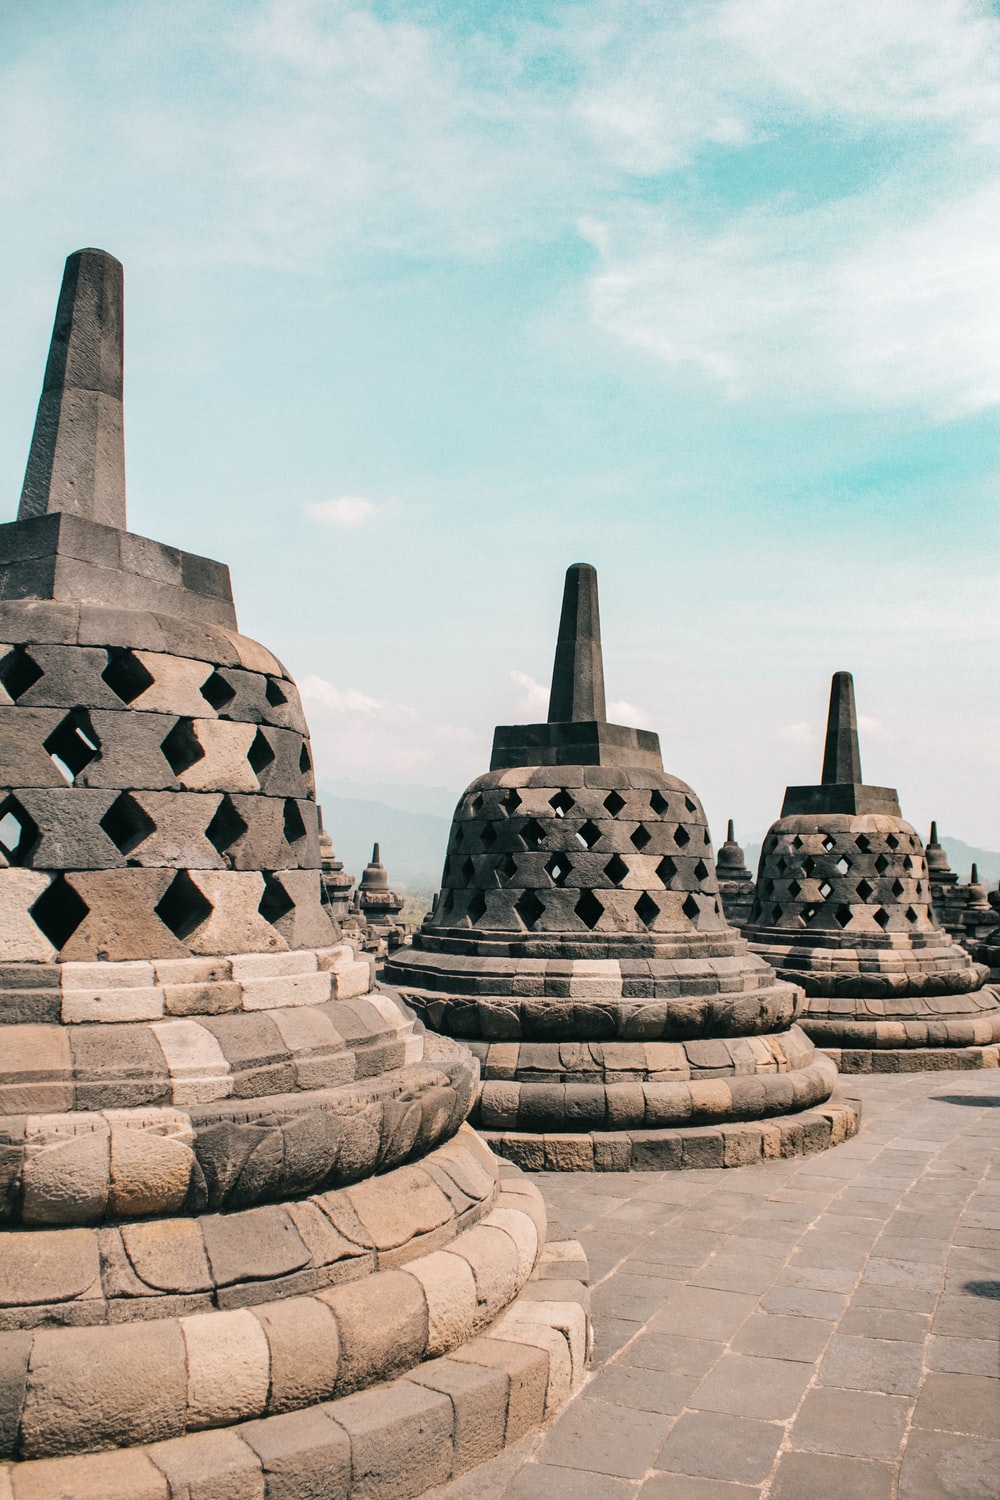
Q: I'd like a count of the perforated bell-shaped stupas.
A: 3